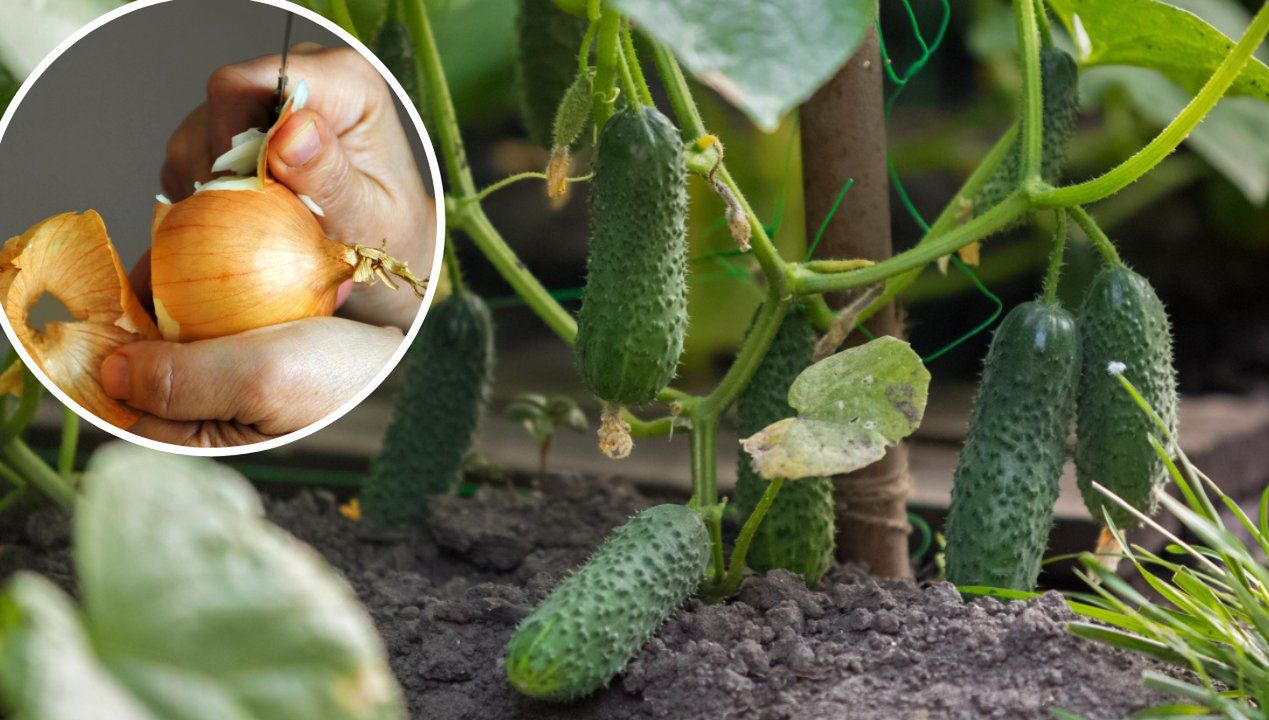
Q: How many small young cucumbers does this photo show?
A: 1